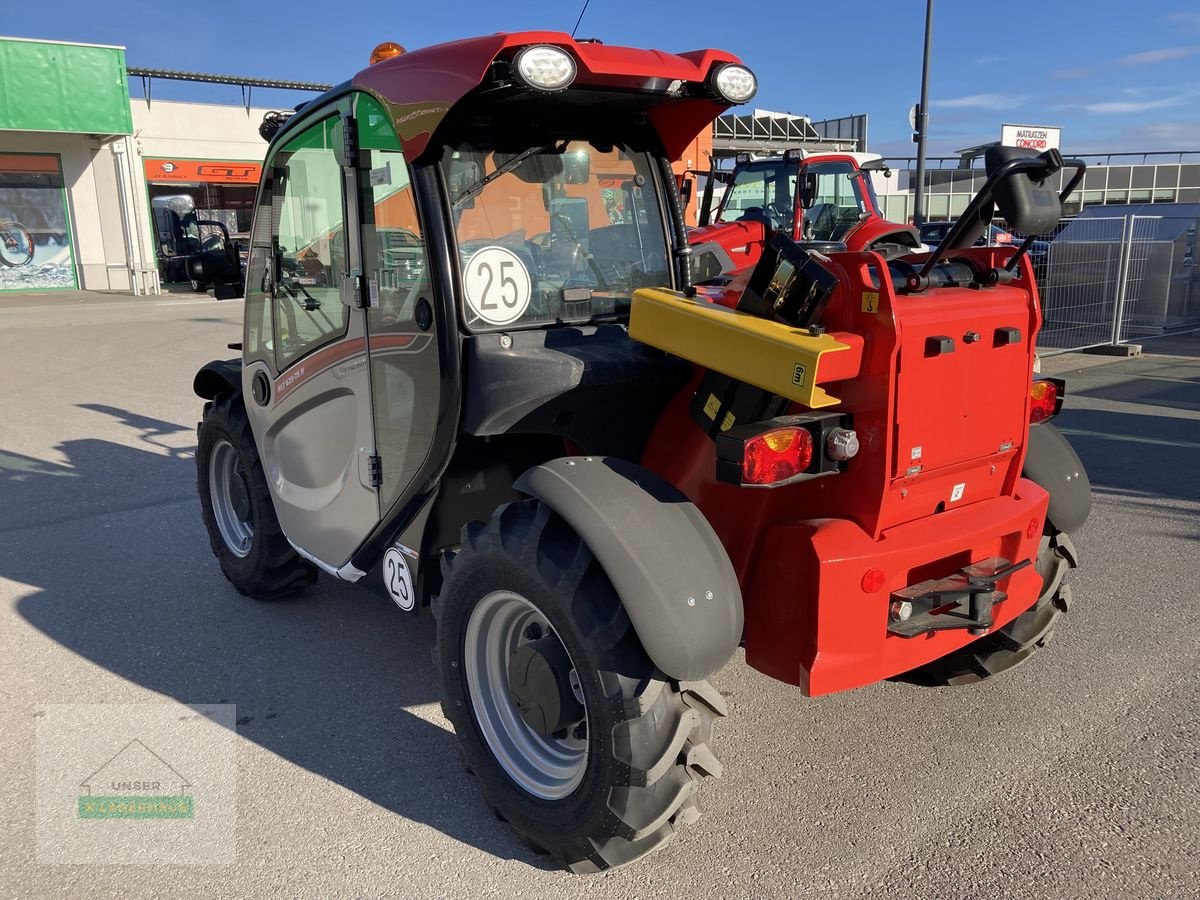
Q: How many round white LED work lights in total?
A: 2